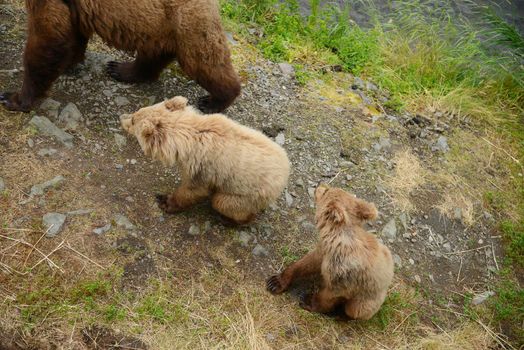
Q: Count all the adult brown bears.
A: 1